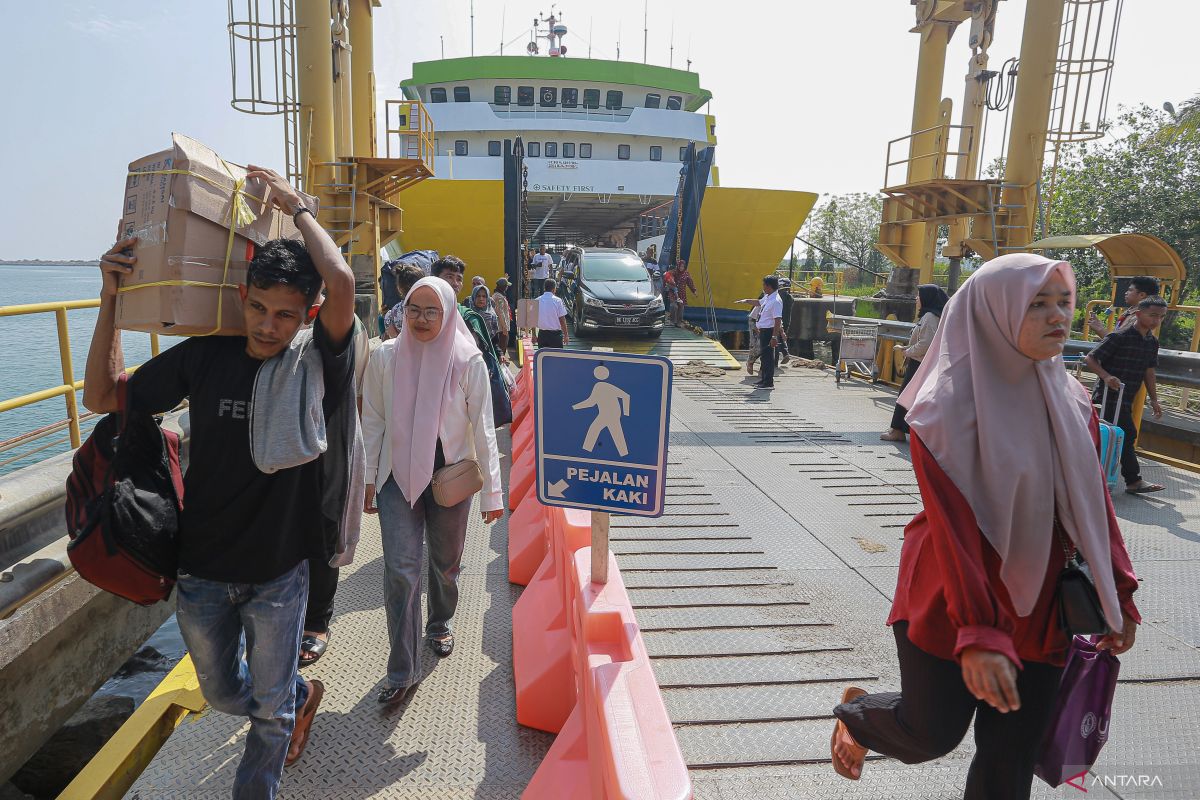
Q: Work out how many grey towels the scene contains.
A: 1